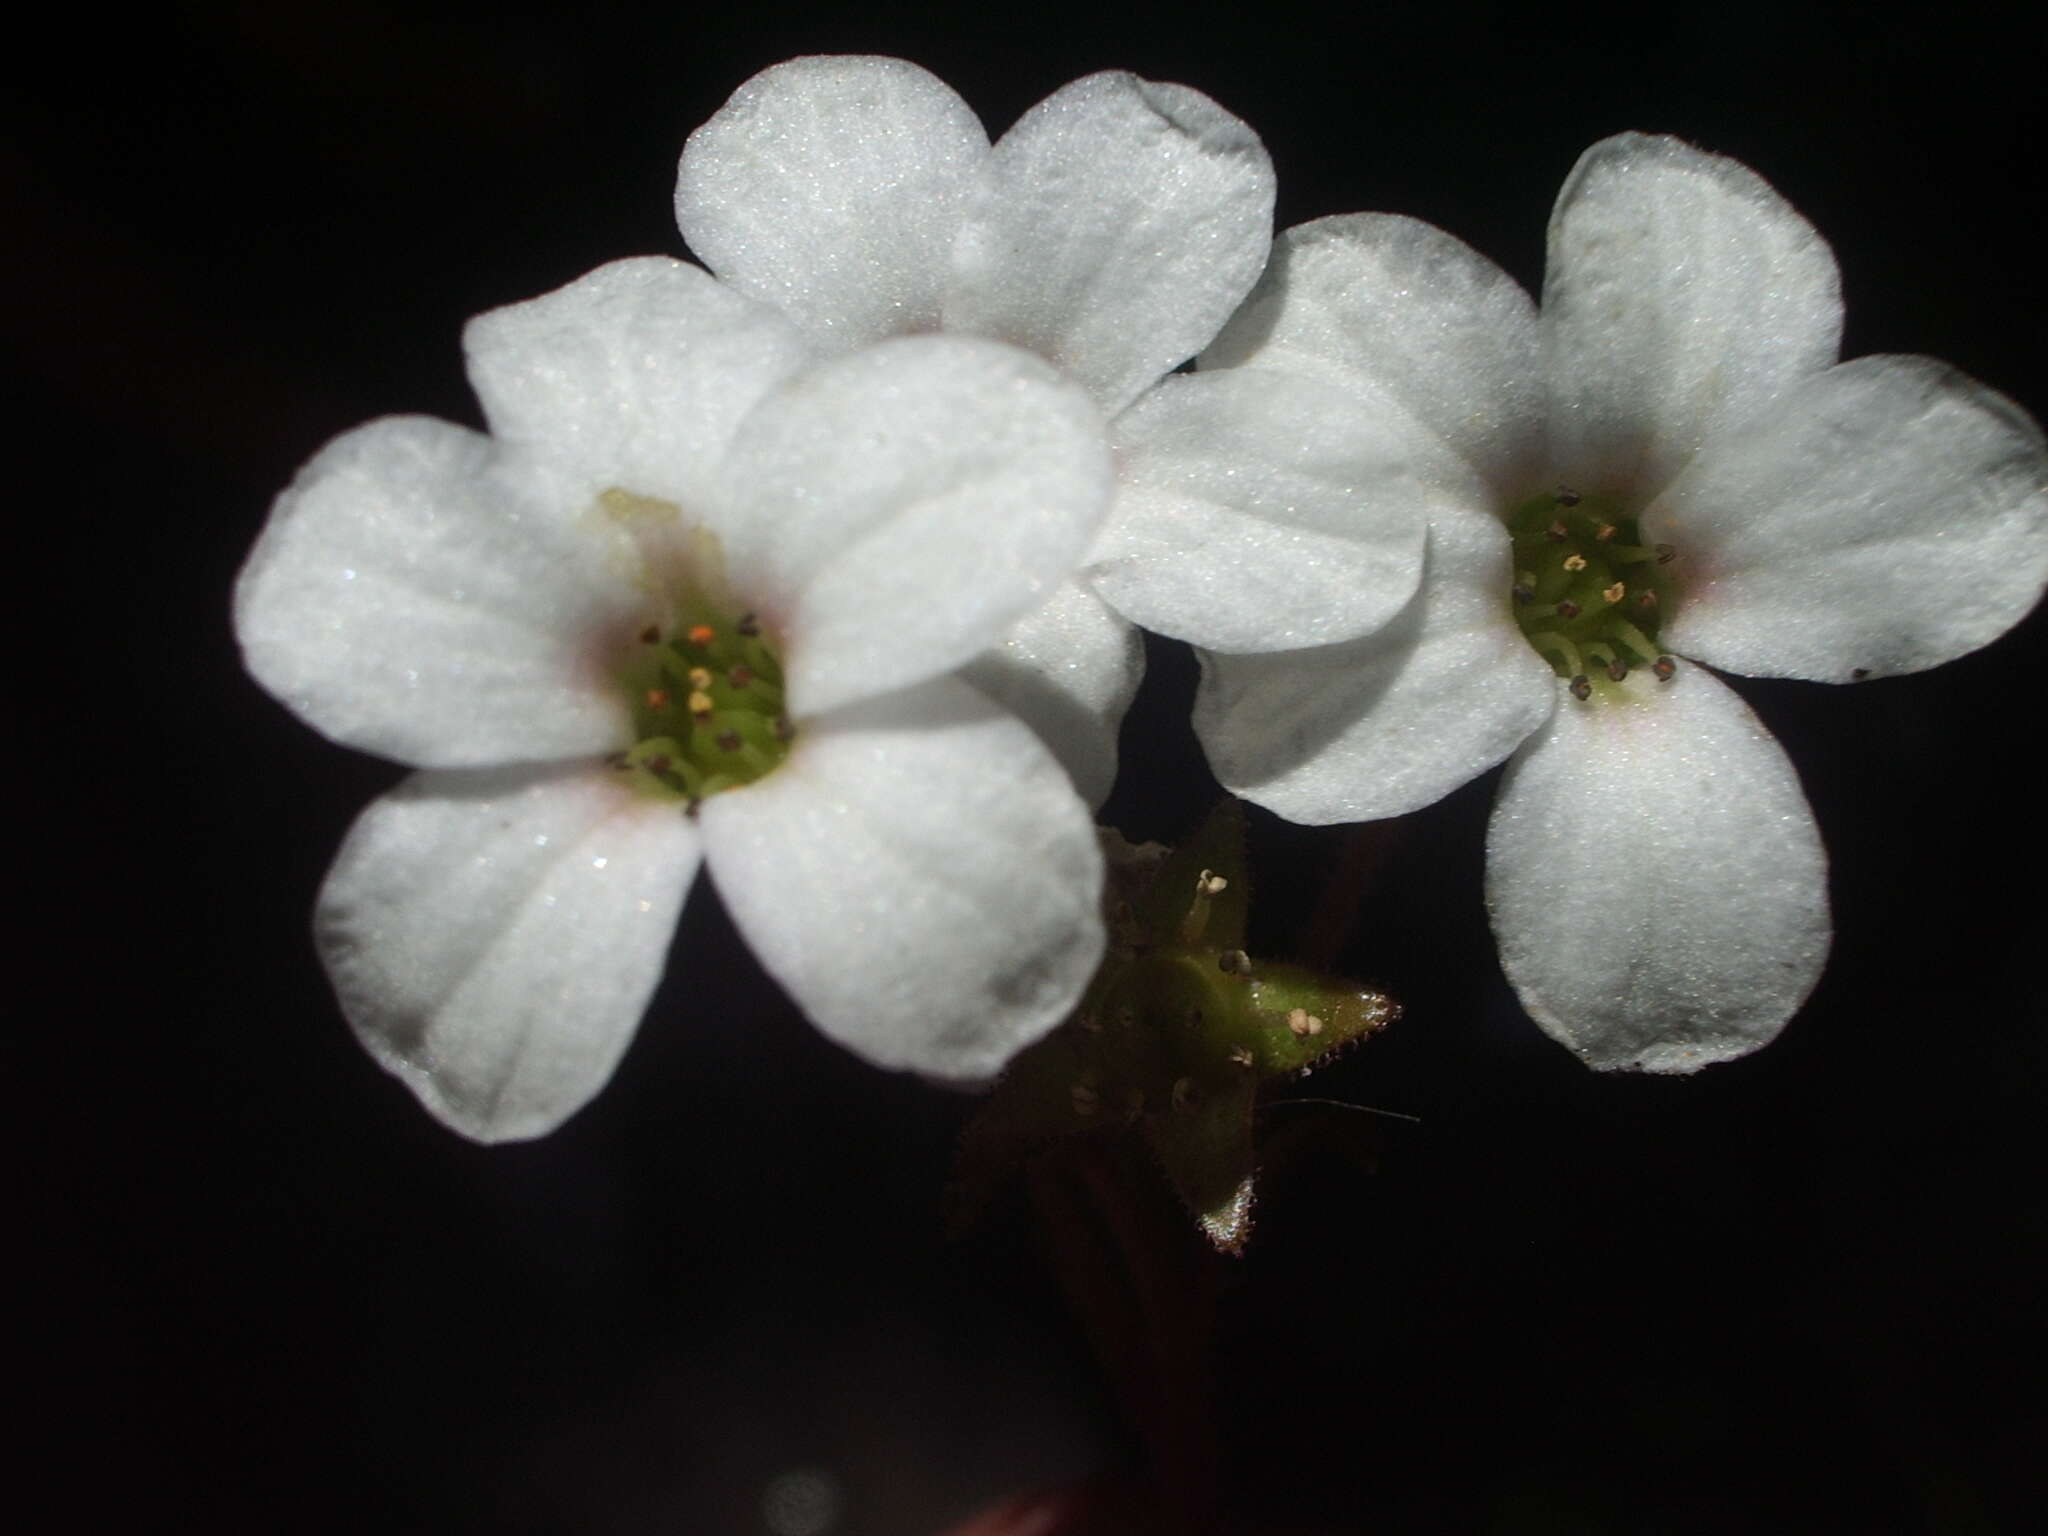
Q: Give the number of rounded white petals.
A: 14